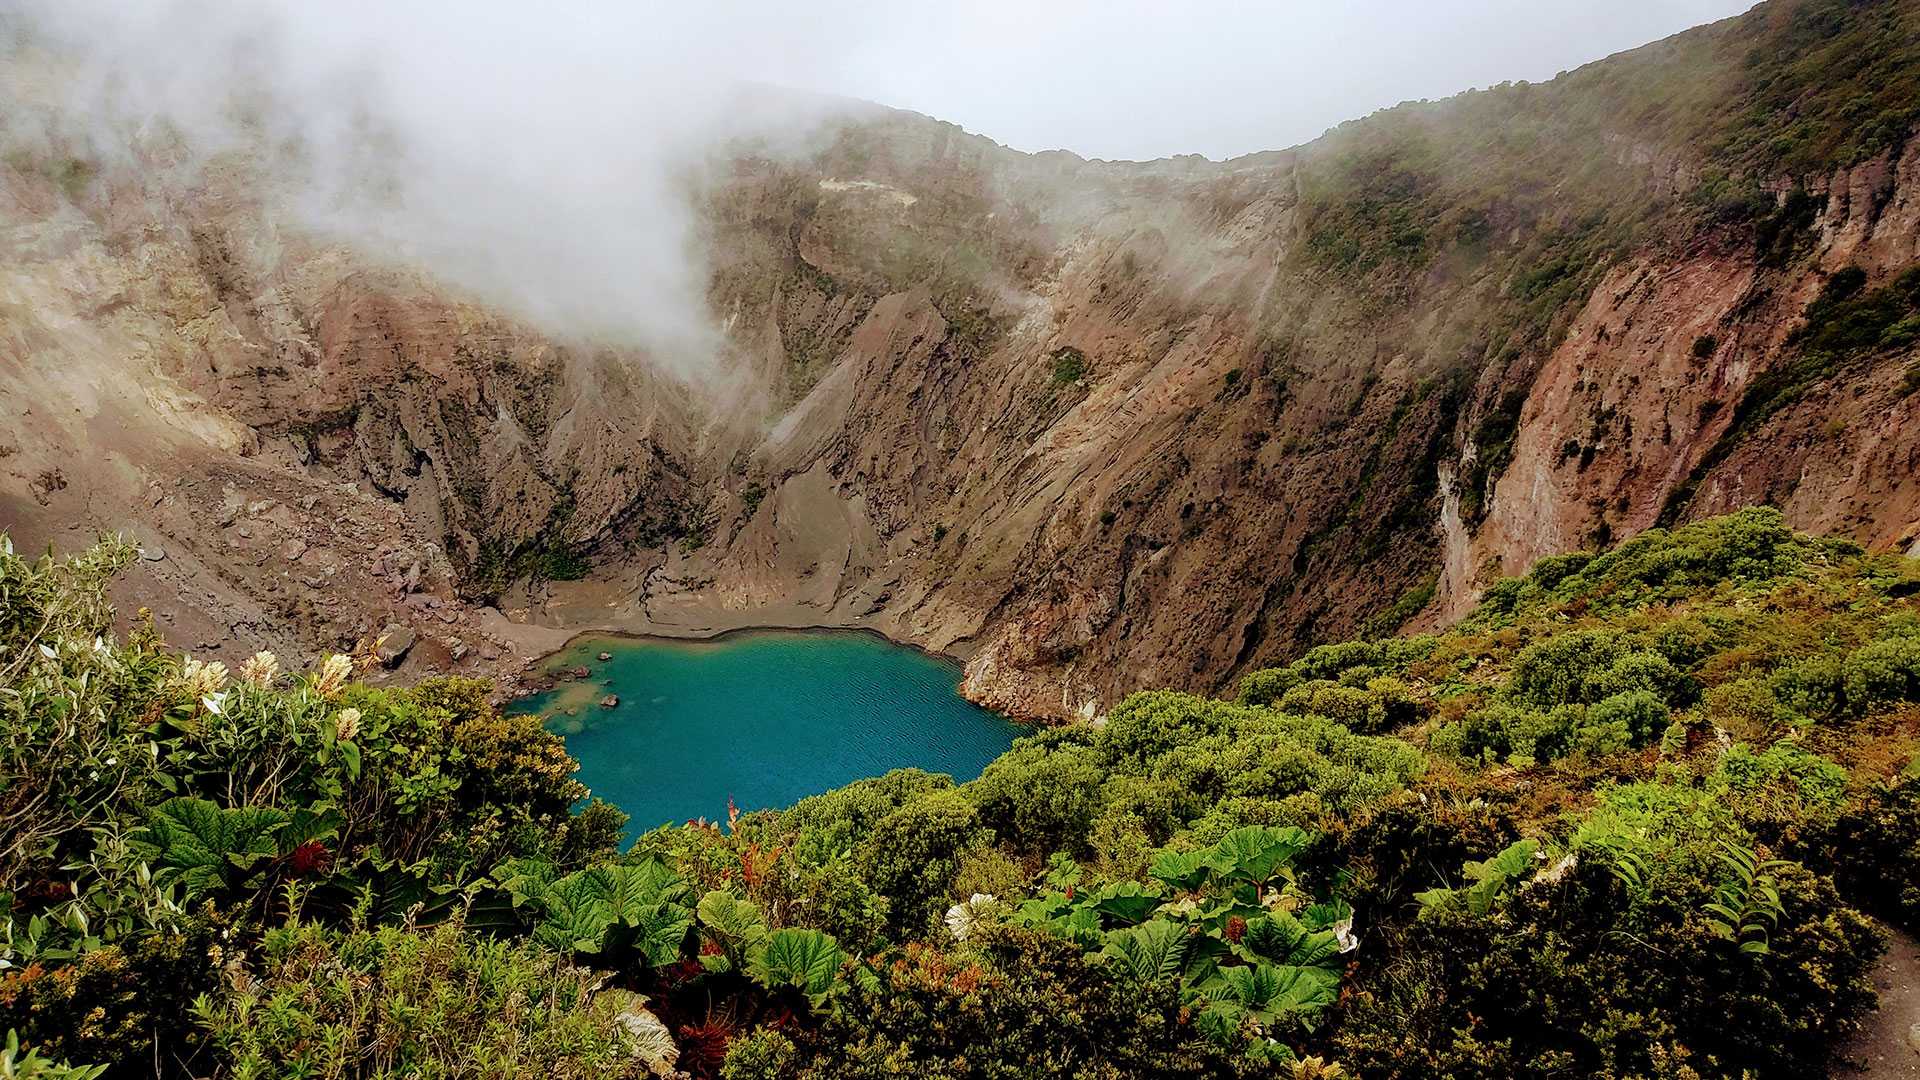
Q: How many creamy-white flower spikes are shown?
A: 4